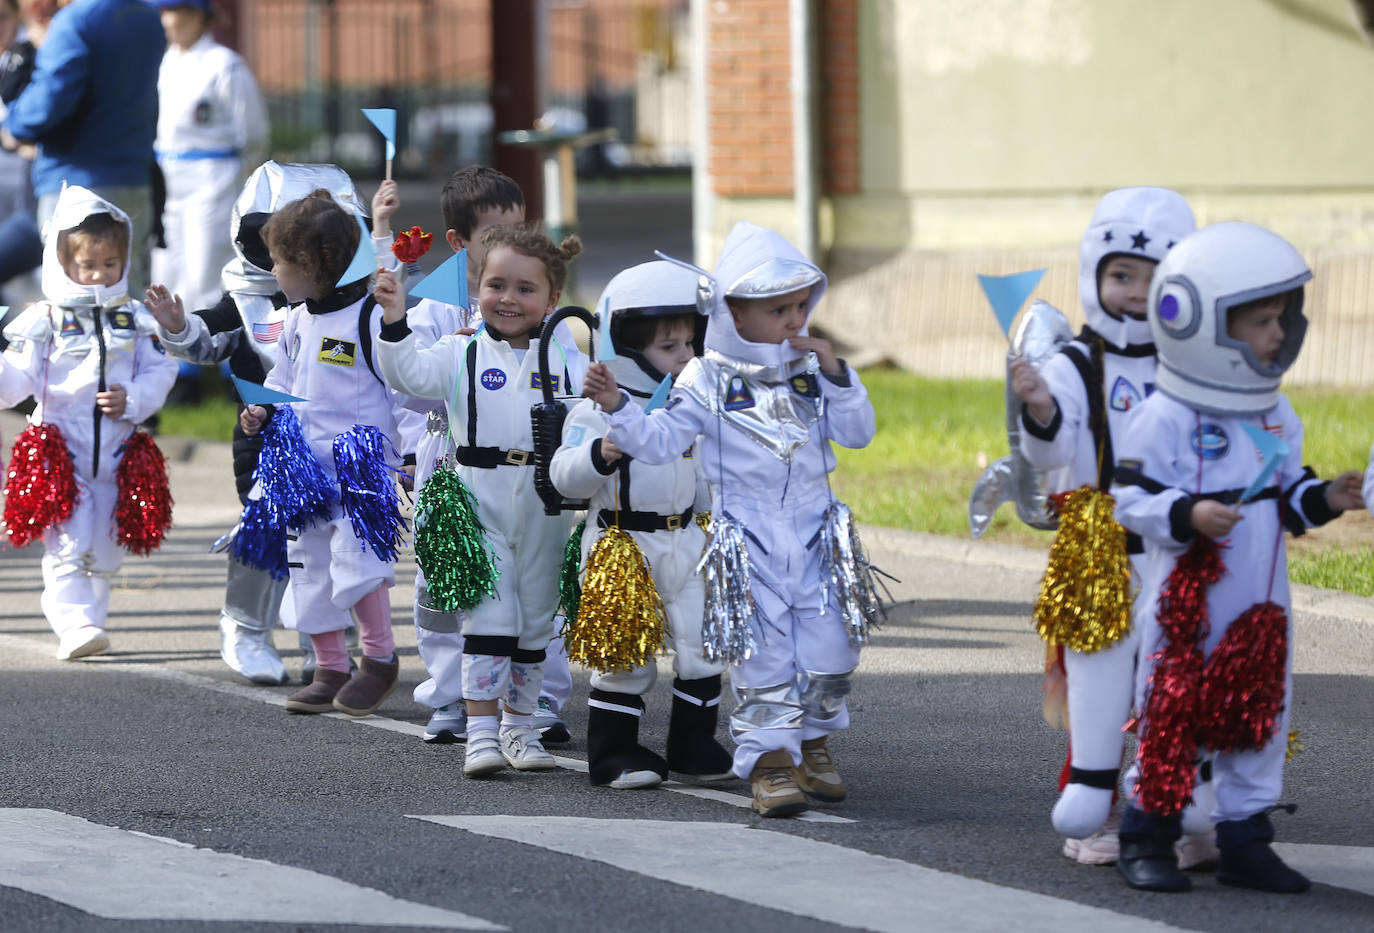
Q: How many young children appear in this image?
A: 9